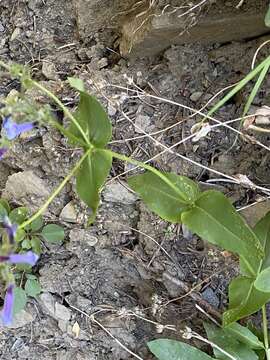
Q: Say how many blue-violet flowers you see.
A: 5